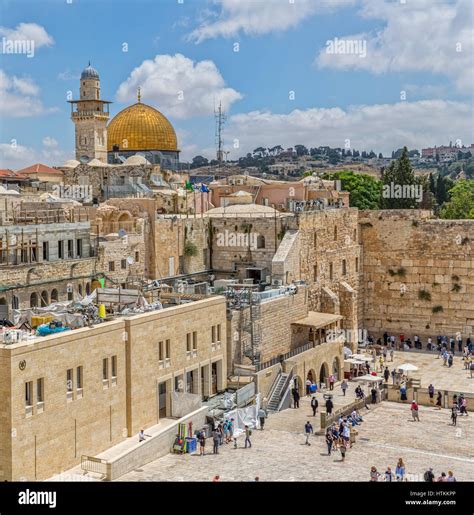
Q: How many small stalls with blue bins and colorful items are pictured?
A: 1